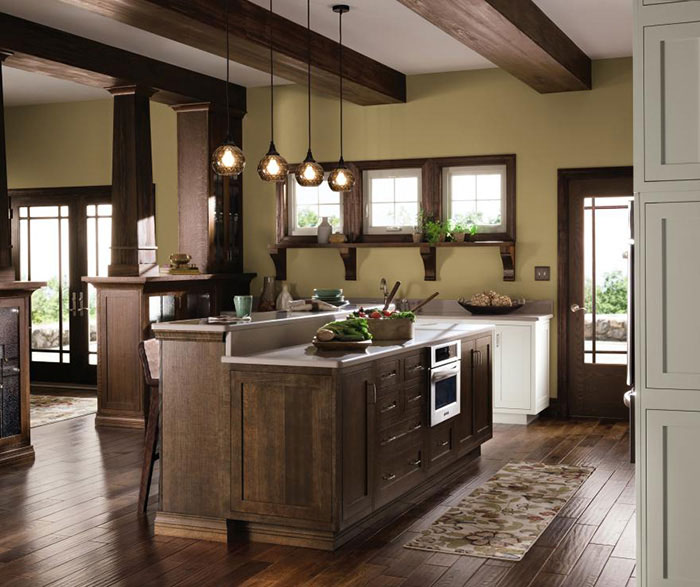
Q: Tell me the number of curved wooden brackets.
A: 4